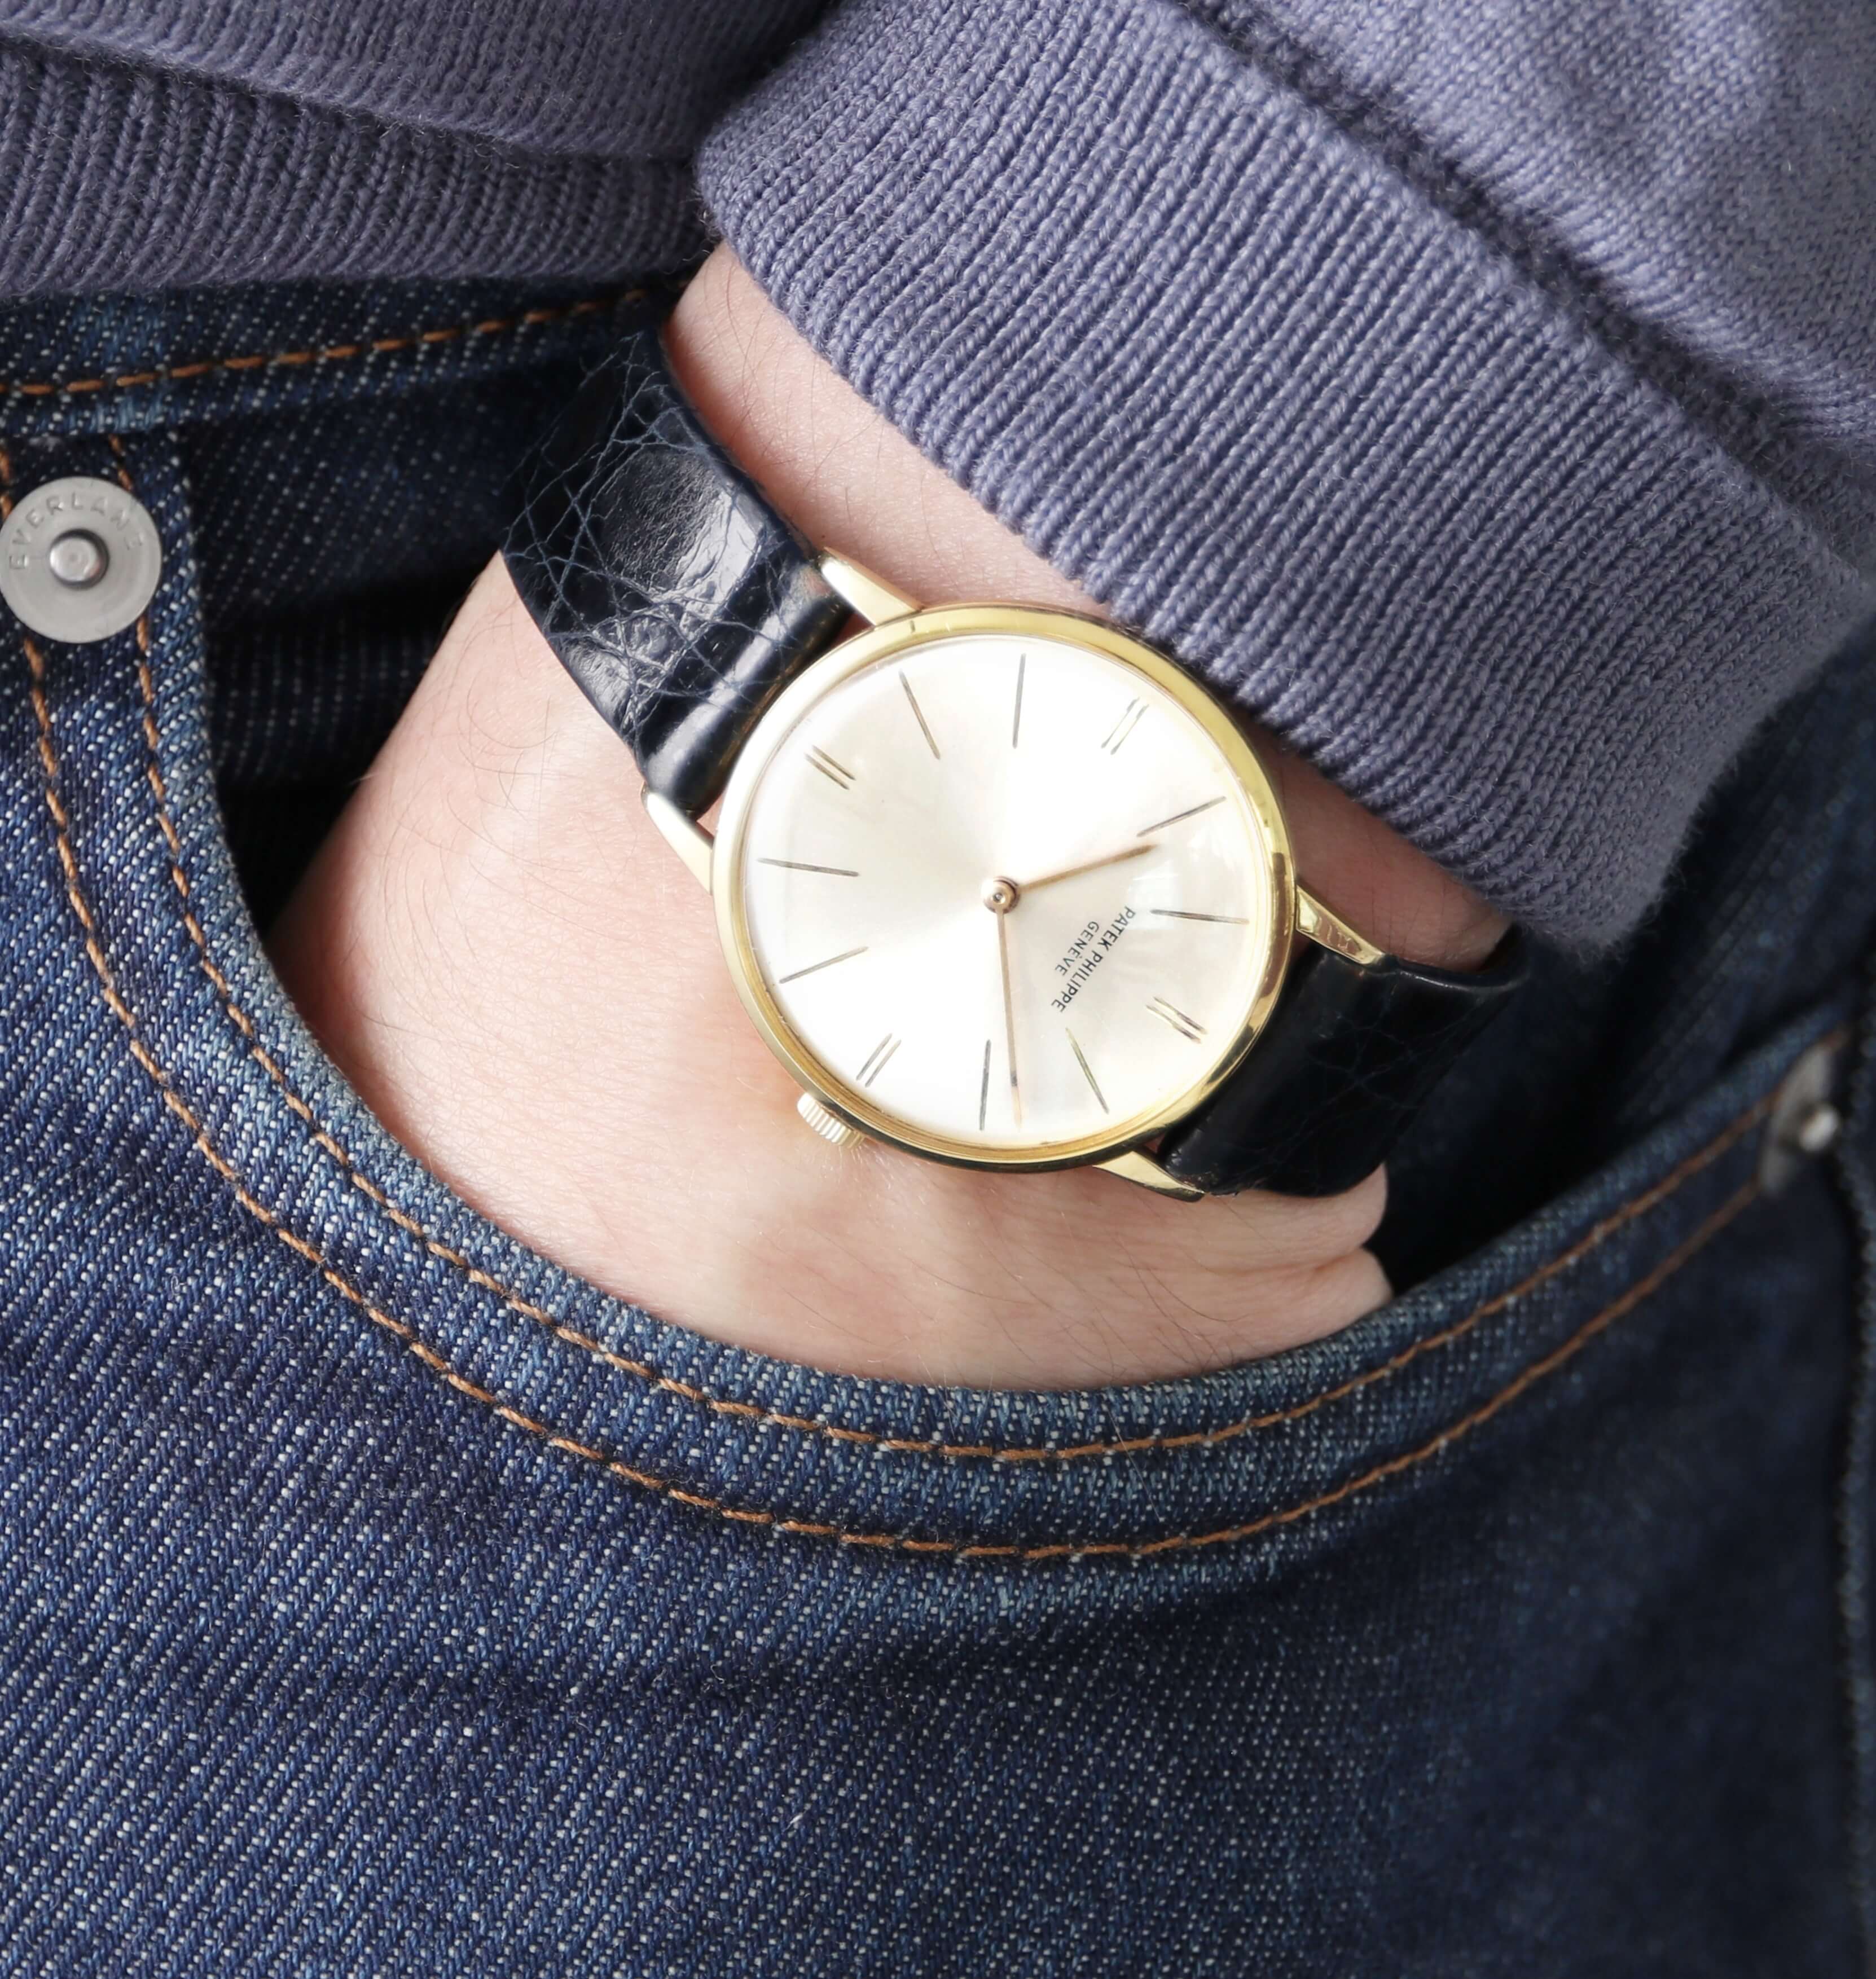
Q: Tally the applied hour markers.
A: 12